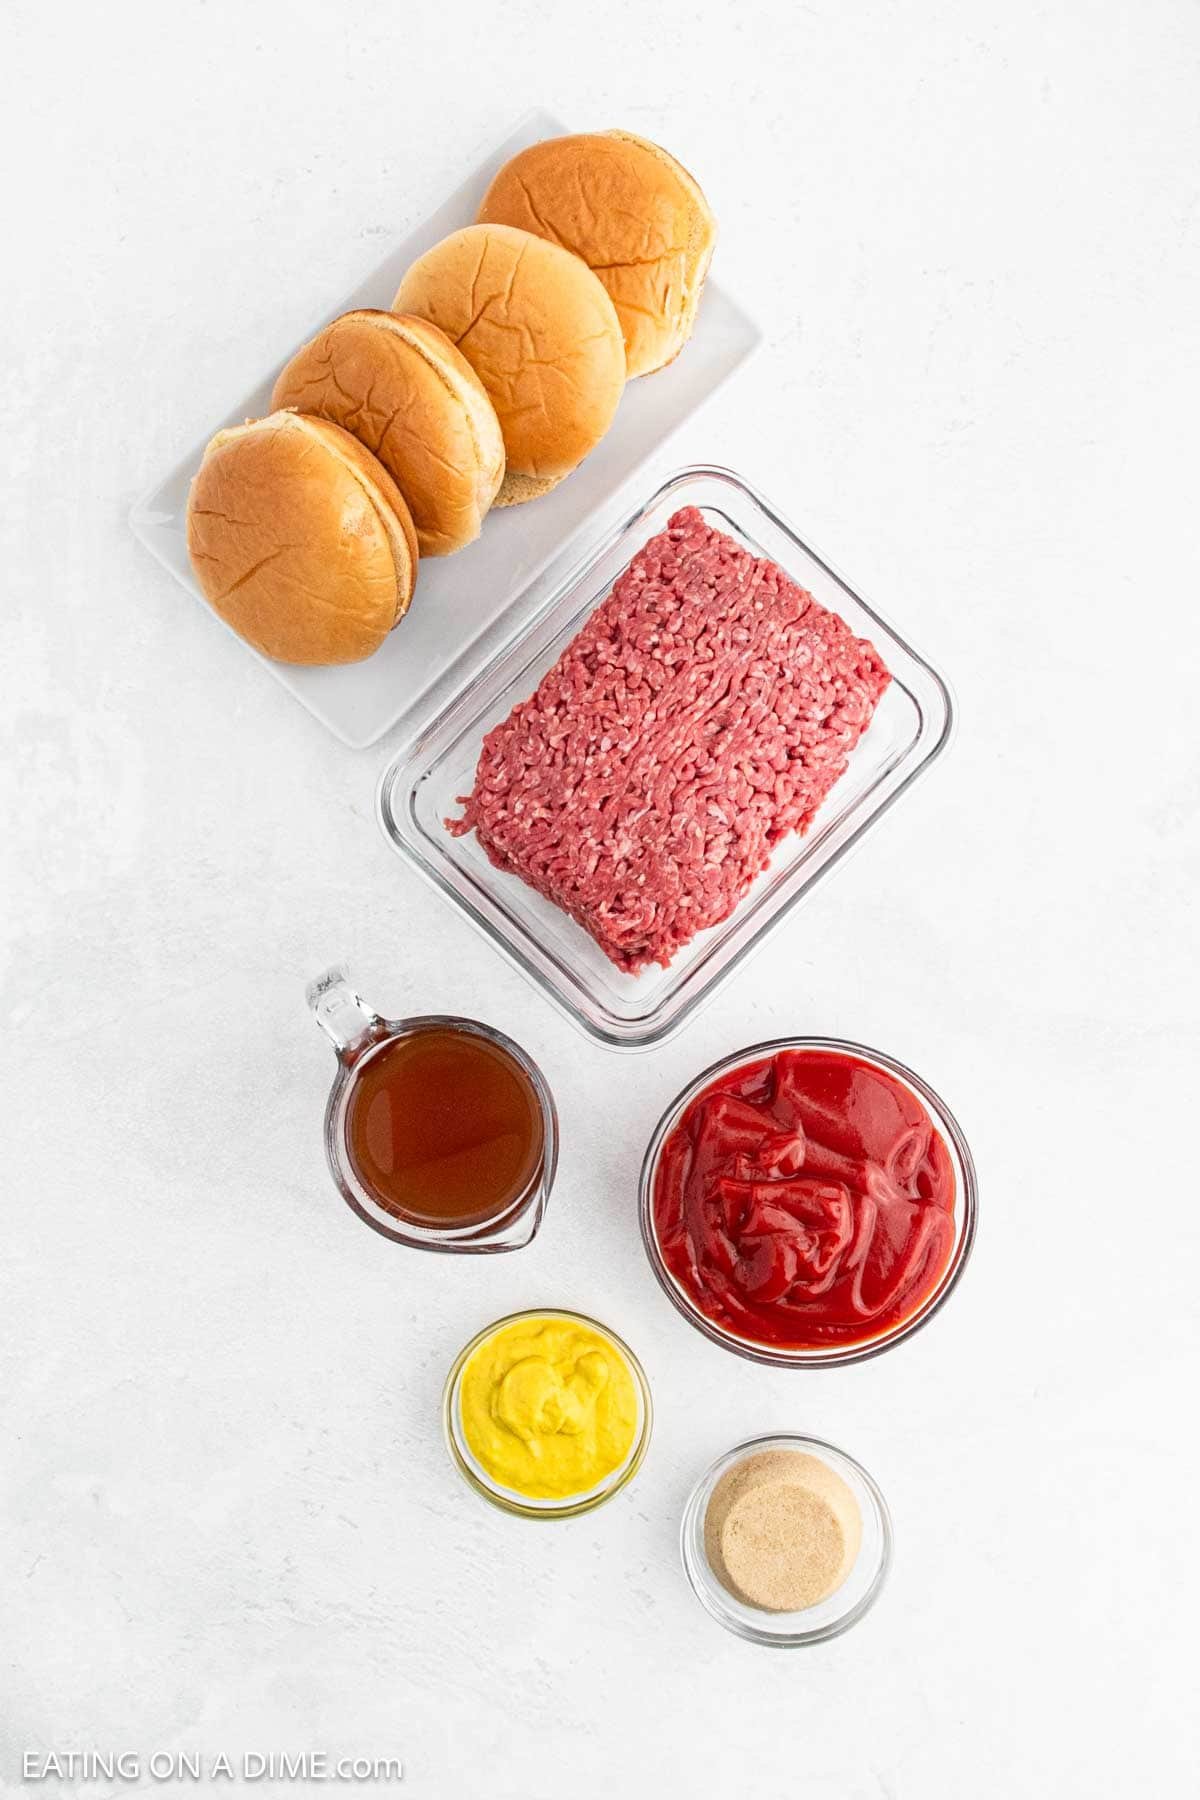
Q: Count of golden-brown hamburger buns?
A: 4